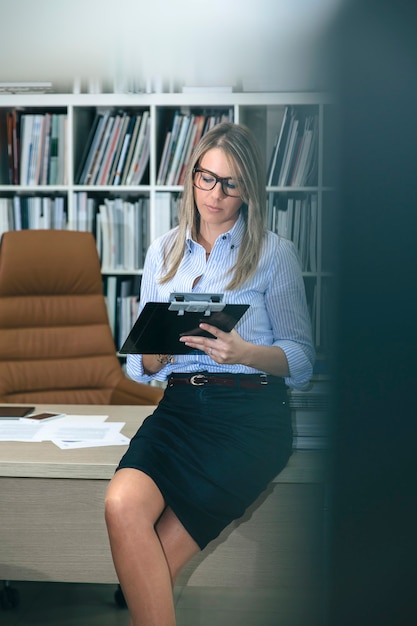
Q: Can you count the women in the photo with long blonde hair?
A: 1